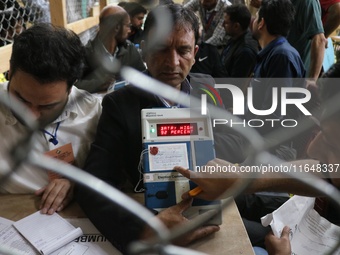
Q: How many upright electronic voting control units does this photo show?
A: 1